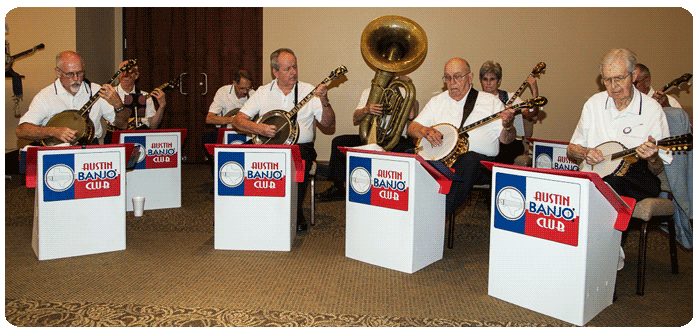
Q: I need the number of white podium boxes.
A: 7